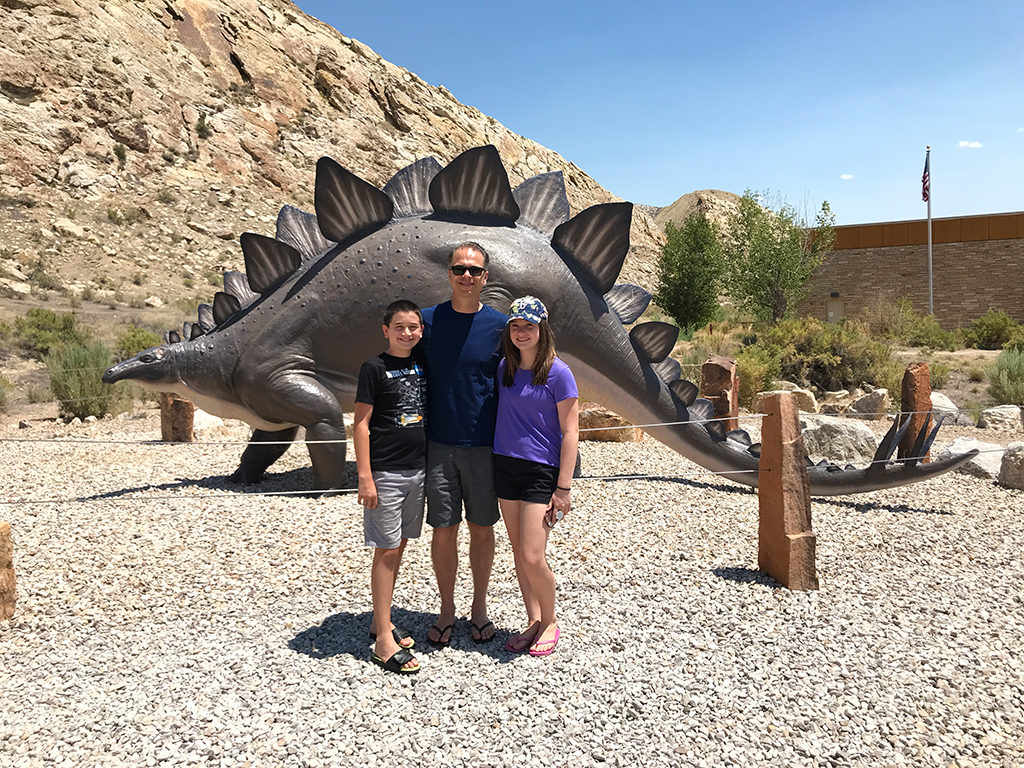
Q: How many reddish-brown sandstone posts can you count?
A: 5